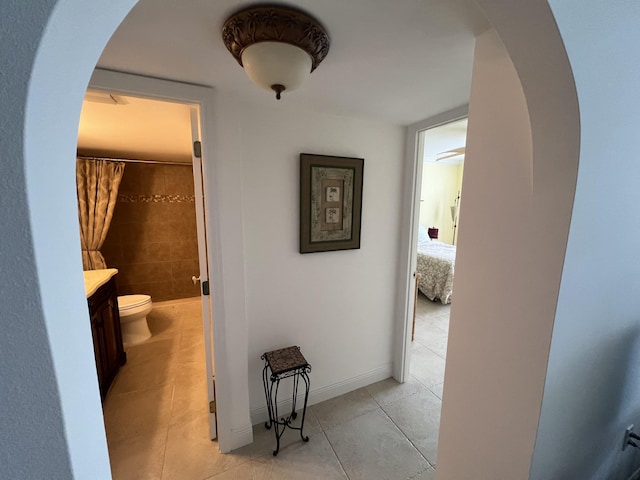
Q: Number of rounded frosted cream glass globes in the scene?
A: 1